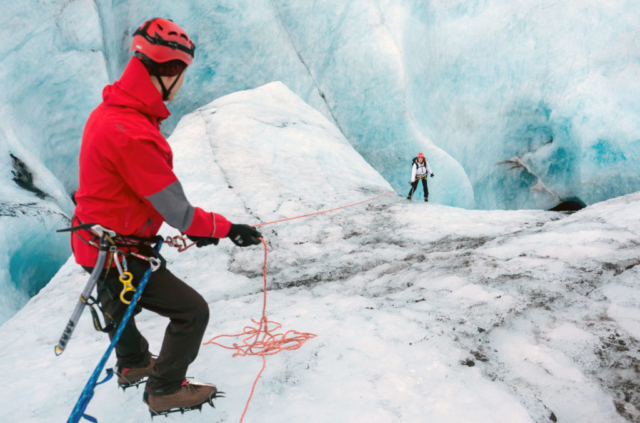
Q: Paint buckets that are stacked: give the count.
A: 0